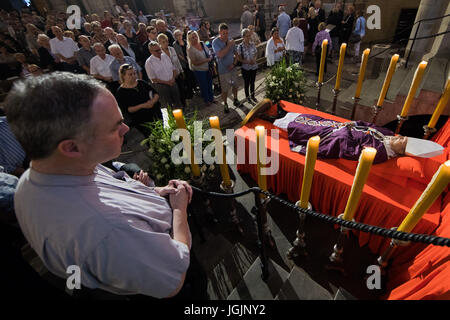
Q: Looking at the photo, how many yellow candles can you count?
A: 12